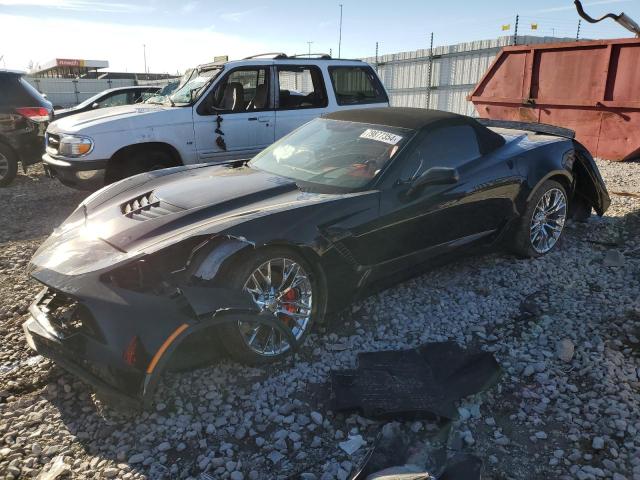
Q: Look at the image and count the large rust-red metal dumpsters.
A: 1